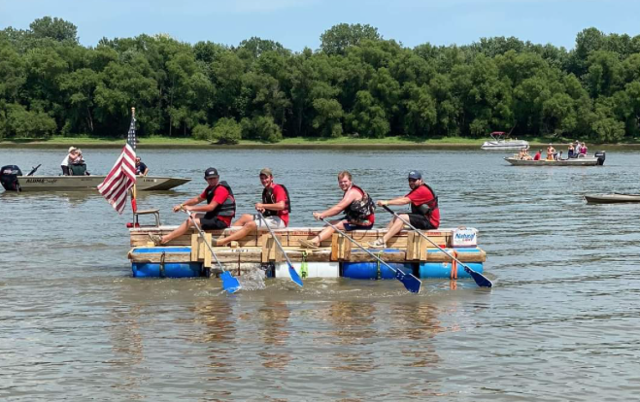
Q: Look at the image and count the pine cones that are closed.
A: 0